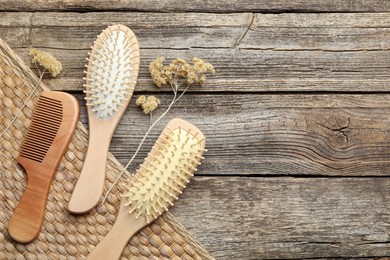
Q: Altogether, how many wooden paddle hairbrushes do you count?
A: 2